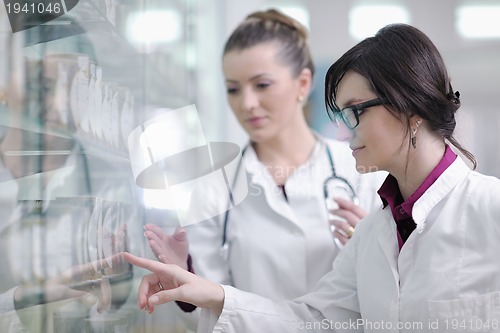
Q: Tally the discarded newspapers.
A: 0